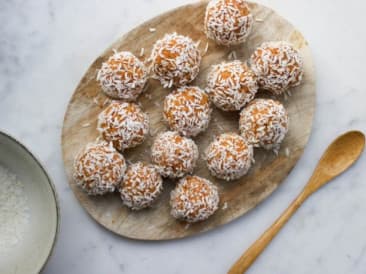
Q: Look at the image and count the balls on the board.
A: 13